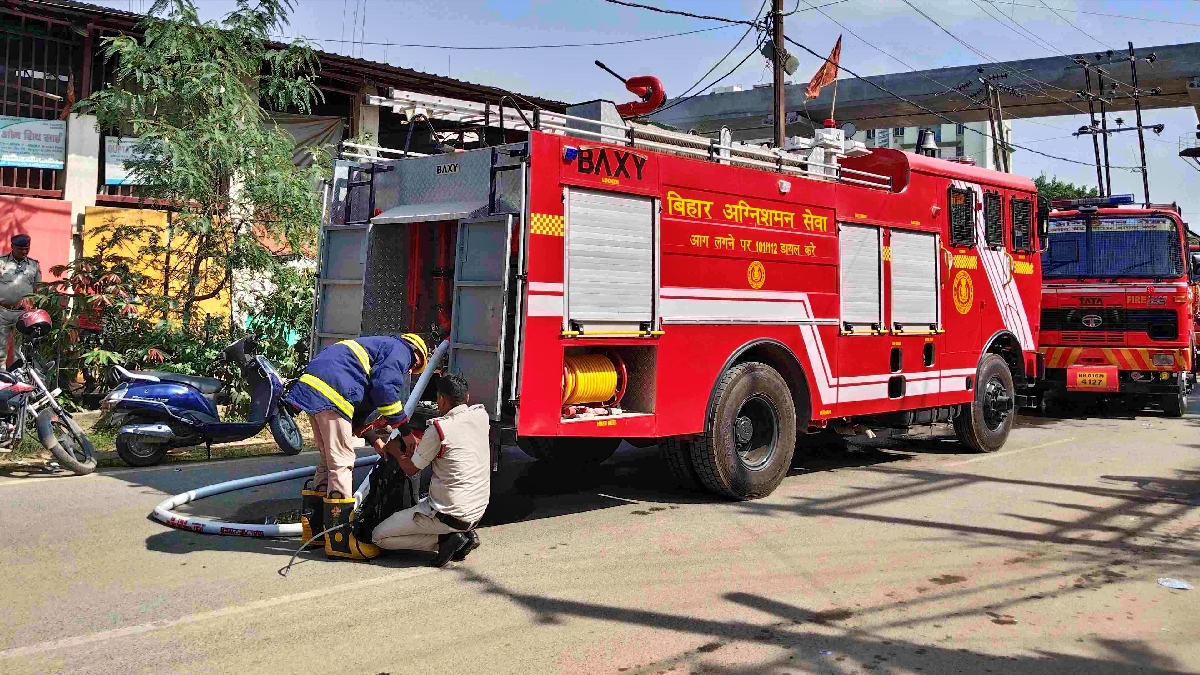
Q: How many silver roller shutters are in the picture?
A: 3